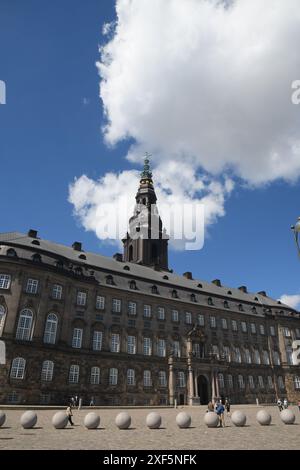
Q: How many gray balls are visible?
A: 11